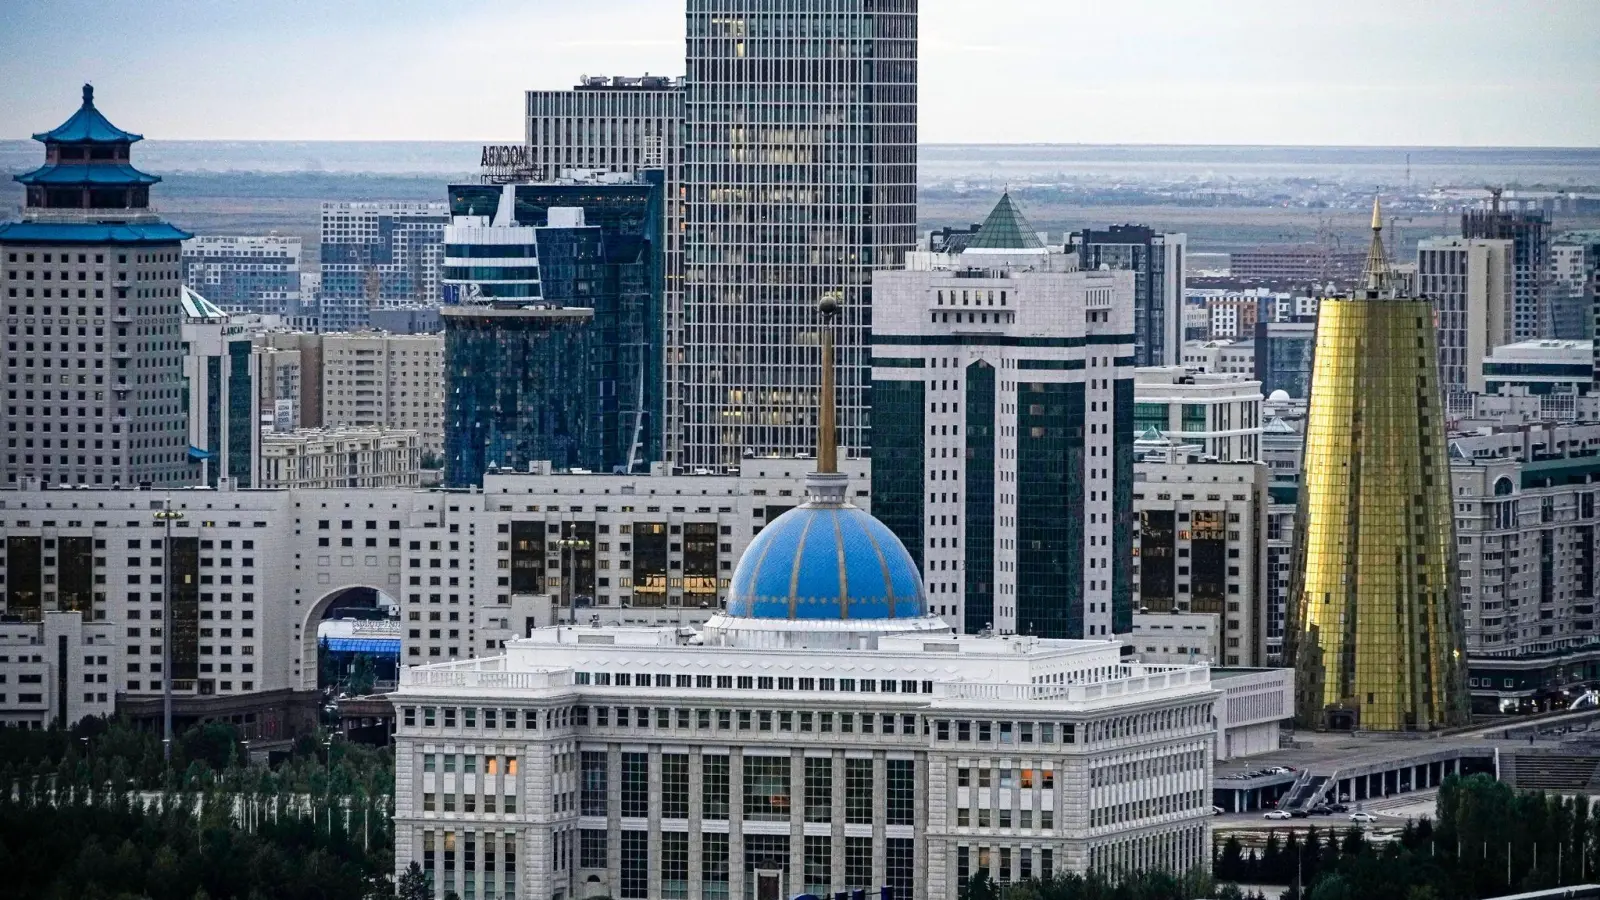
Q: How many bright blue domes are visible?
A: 1